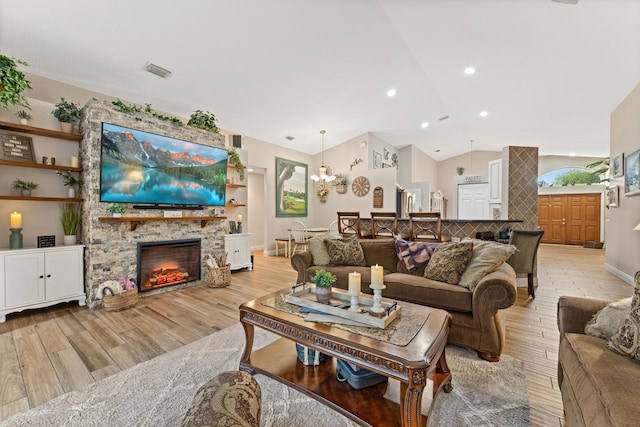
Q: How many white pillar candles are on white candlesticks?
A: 2